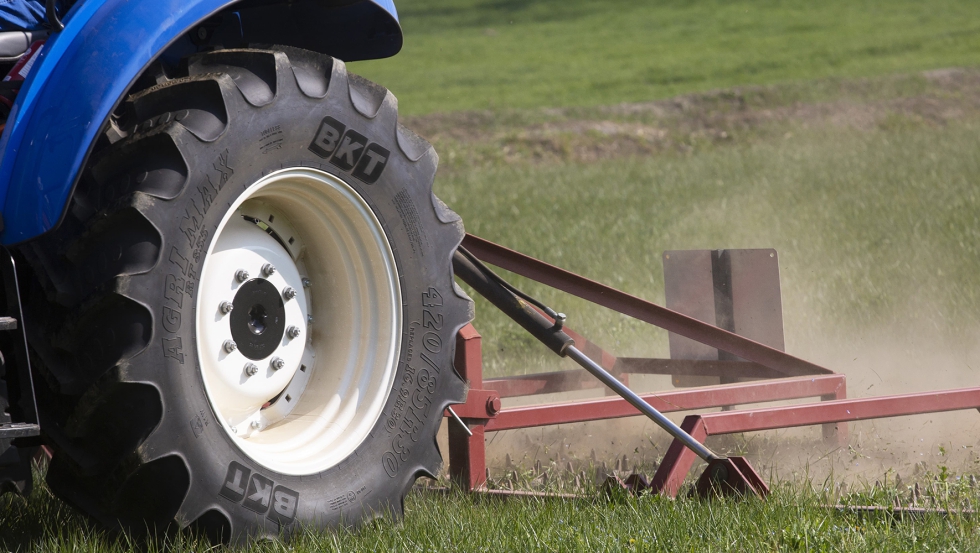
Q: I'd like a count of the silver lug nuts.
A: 8